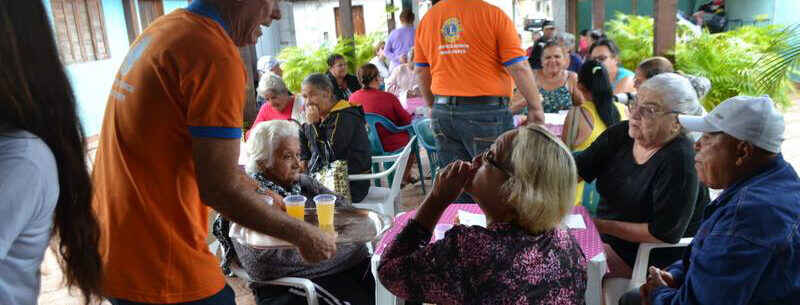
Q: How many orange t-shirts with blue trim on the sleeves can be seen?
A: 2